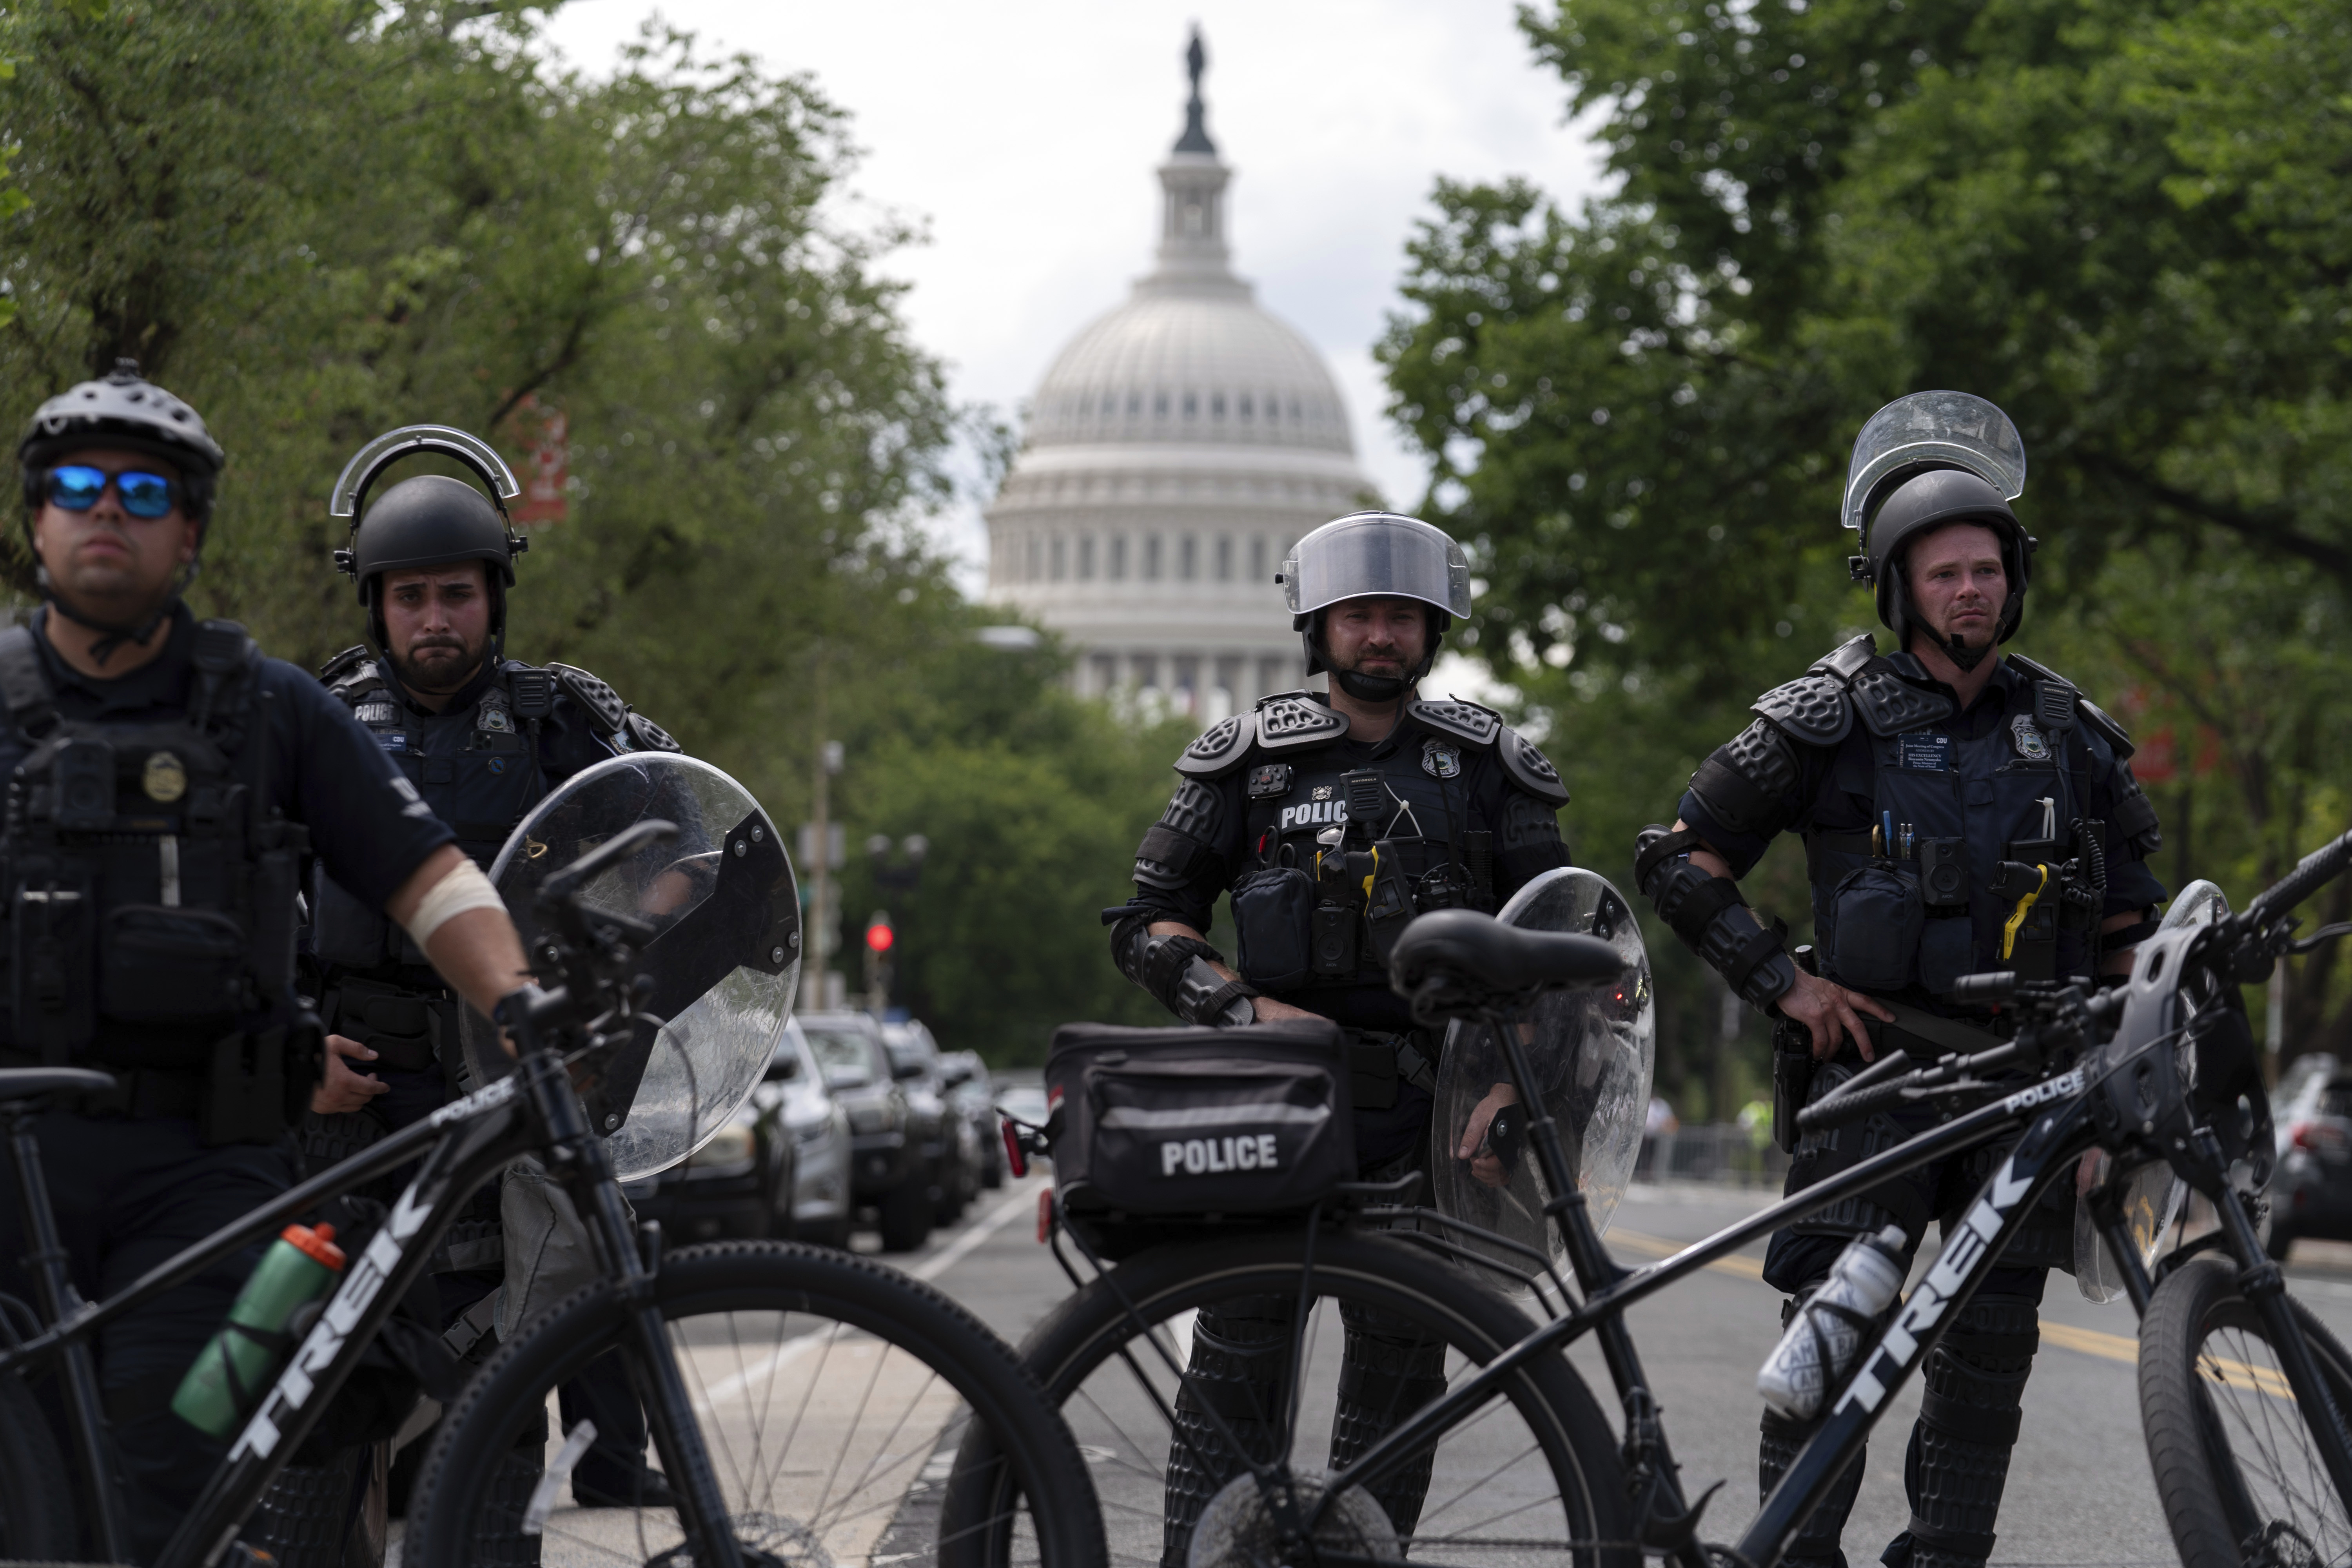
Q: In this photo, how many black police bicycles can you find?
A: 2